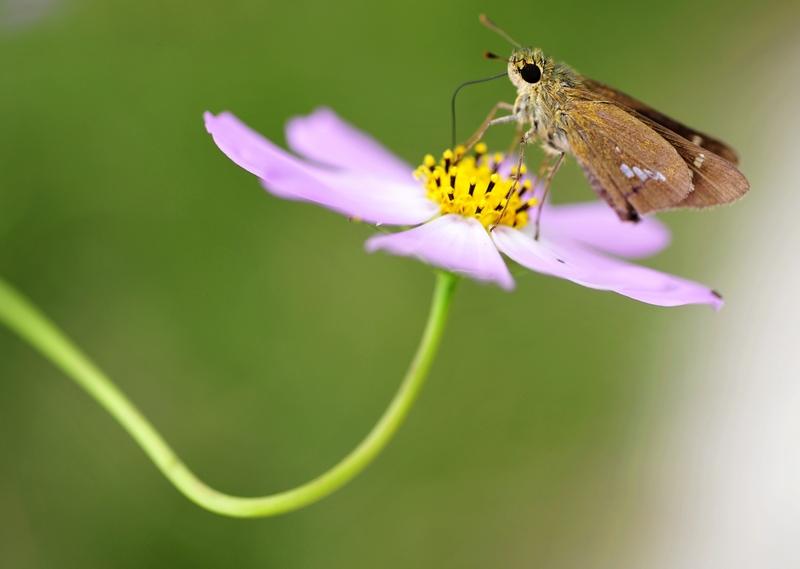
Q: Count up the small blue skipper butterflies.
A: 0